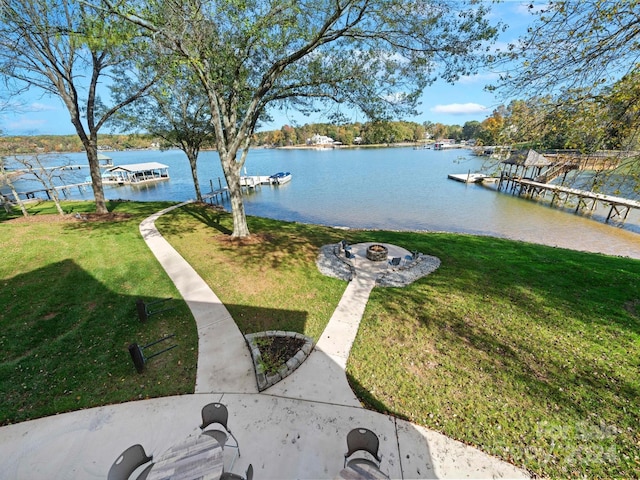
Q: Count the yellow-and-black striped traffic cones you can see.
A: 0